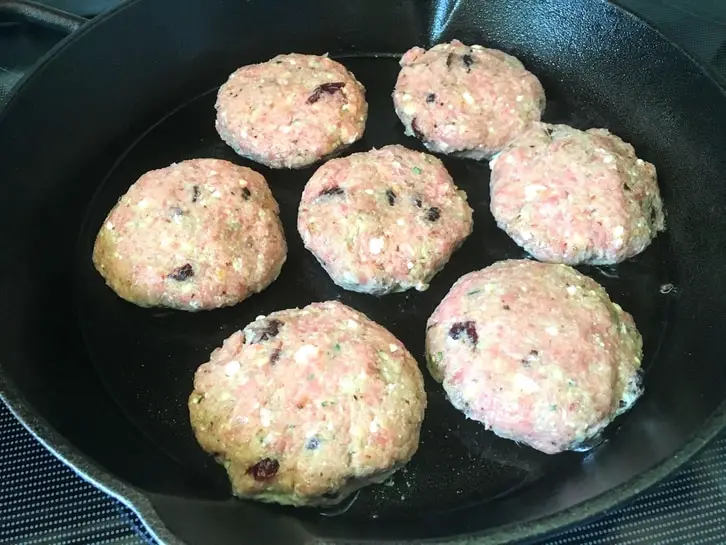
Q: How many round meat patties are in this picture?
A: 7